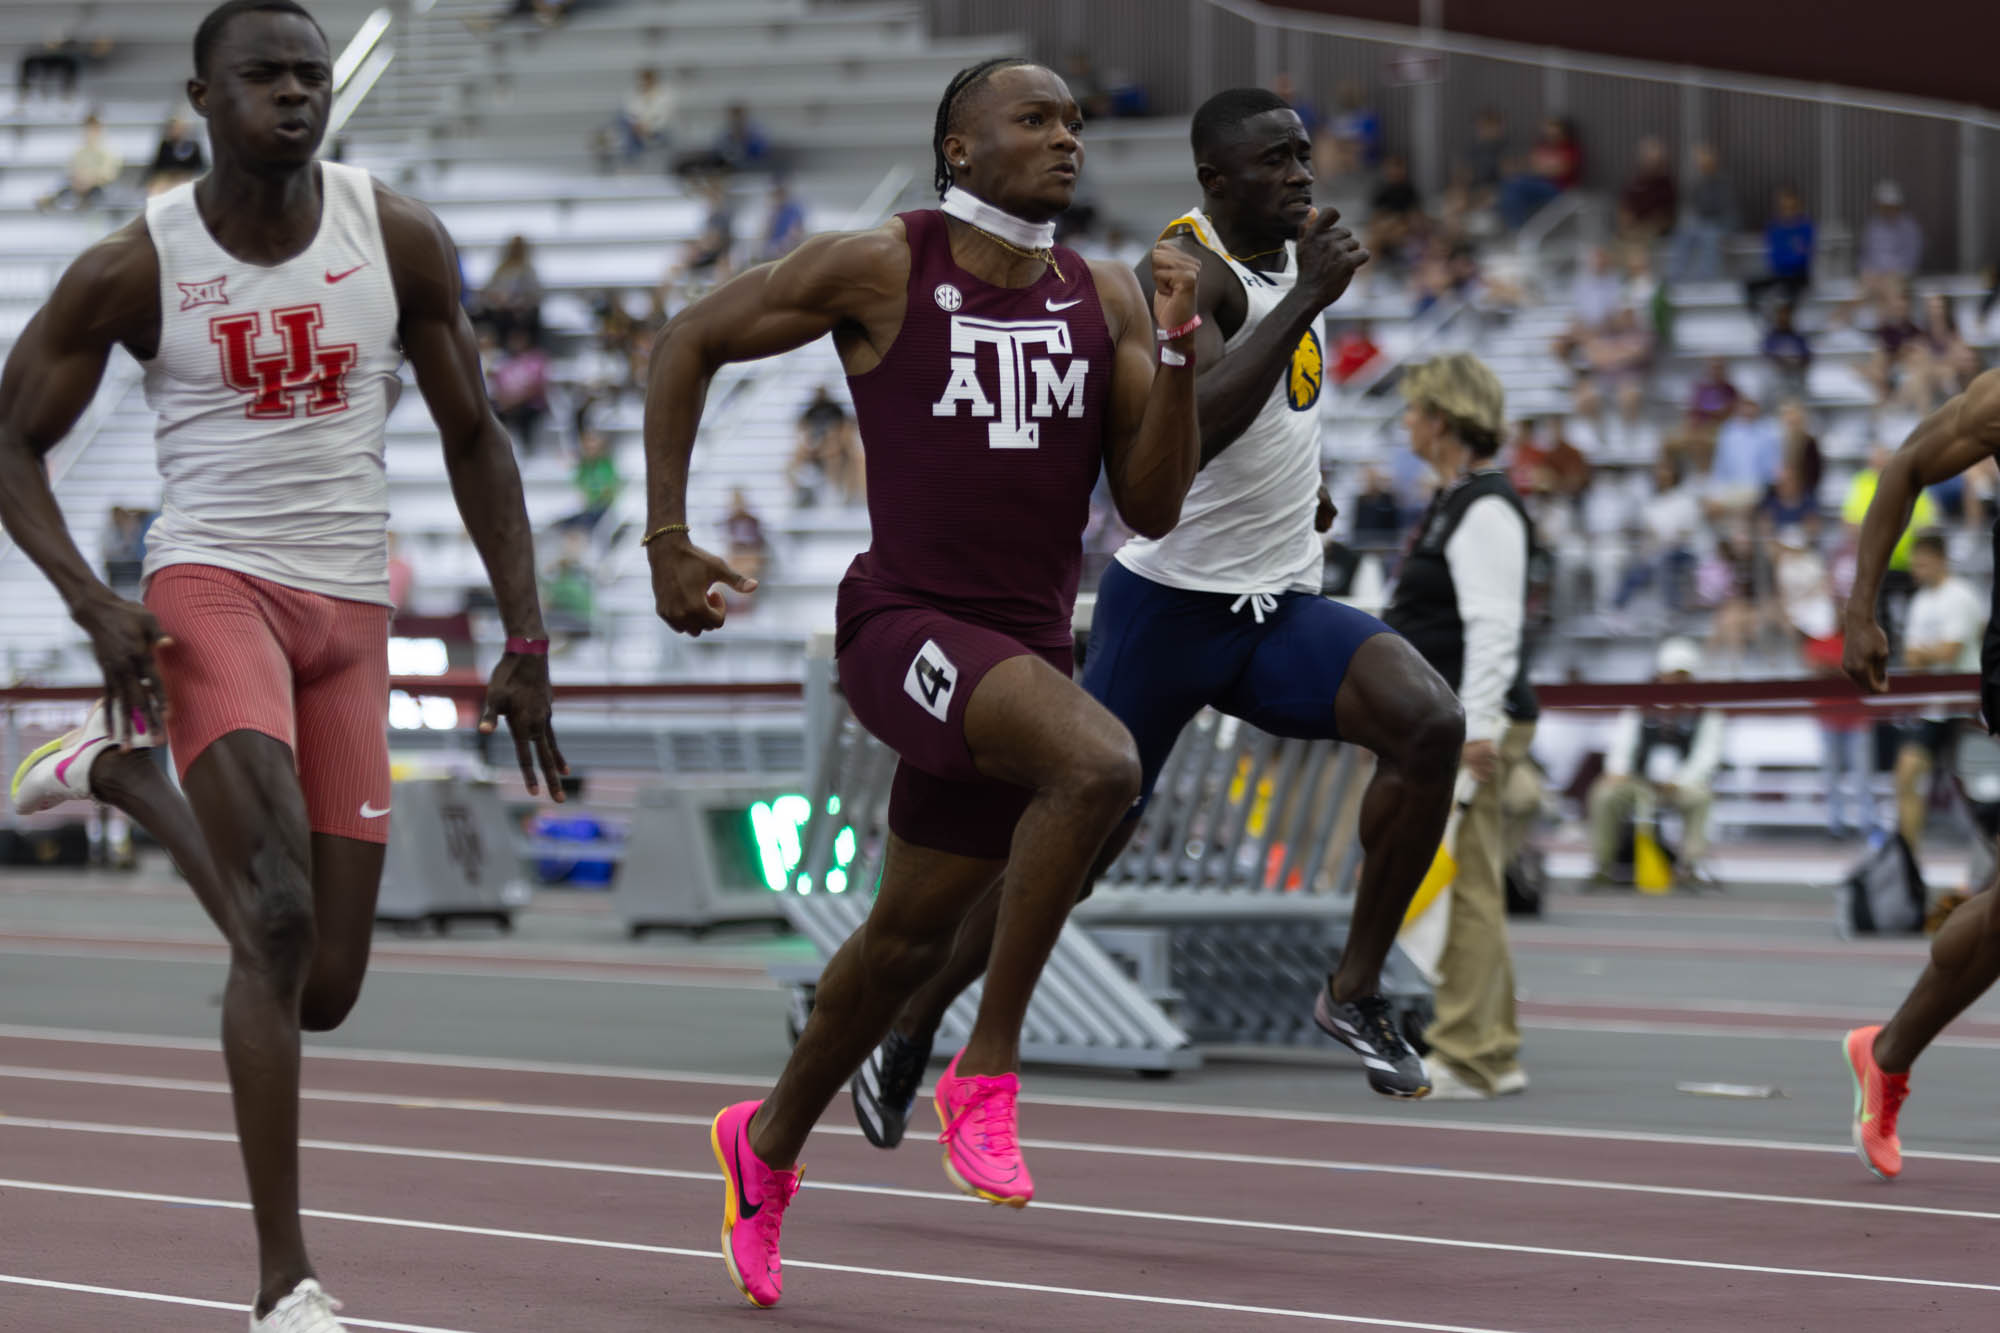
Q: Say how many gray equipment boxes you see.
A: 2